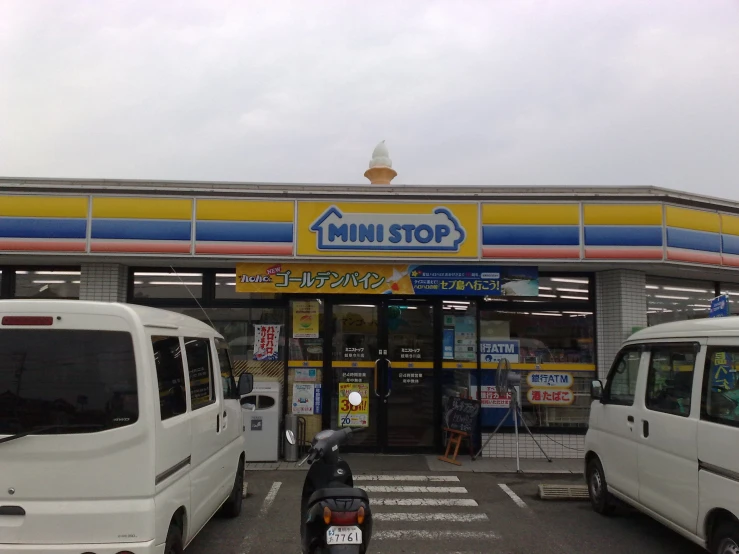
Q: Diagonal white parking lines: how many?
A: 2